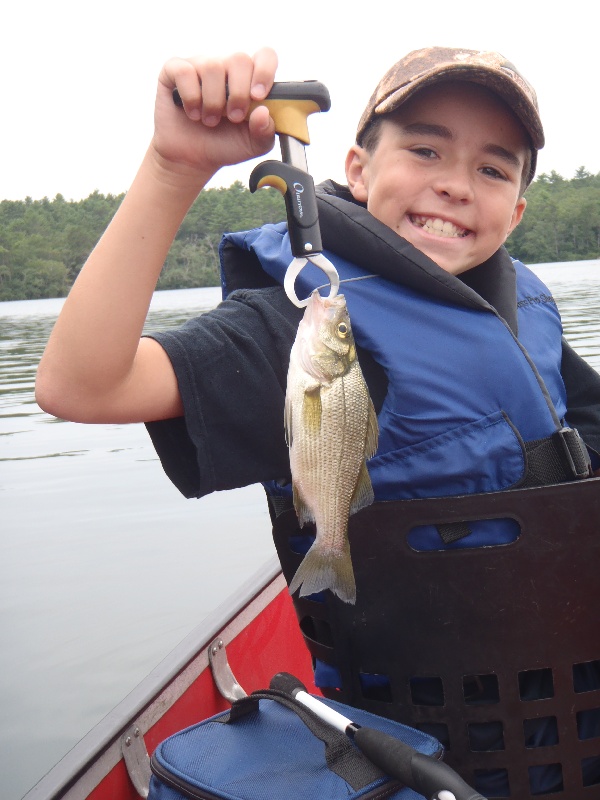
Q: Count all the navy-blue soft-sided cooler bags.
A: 1